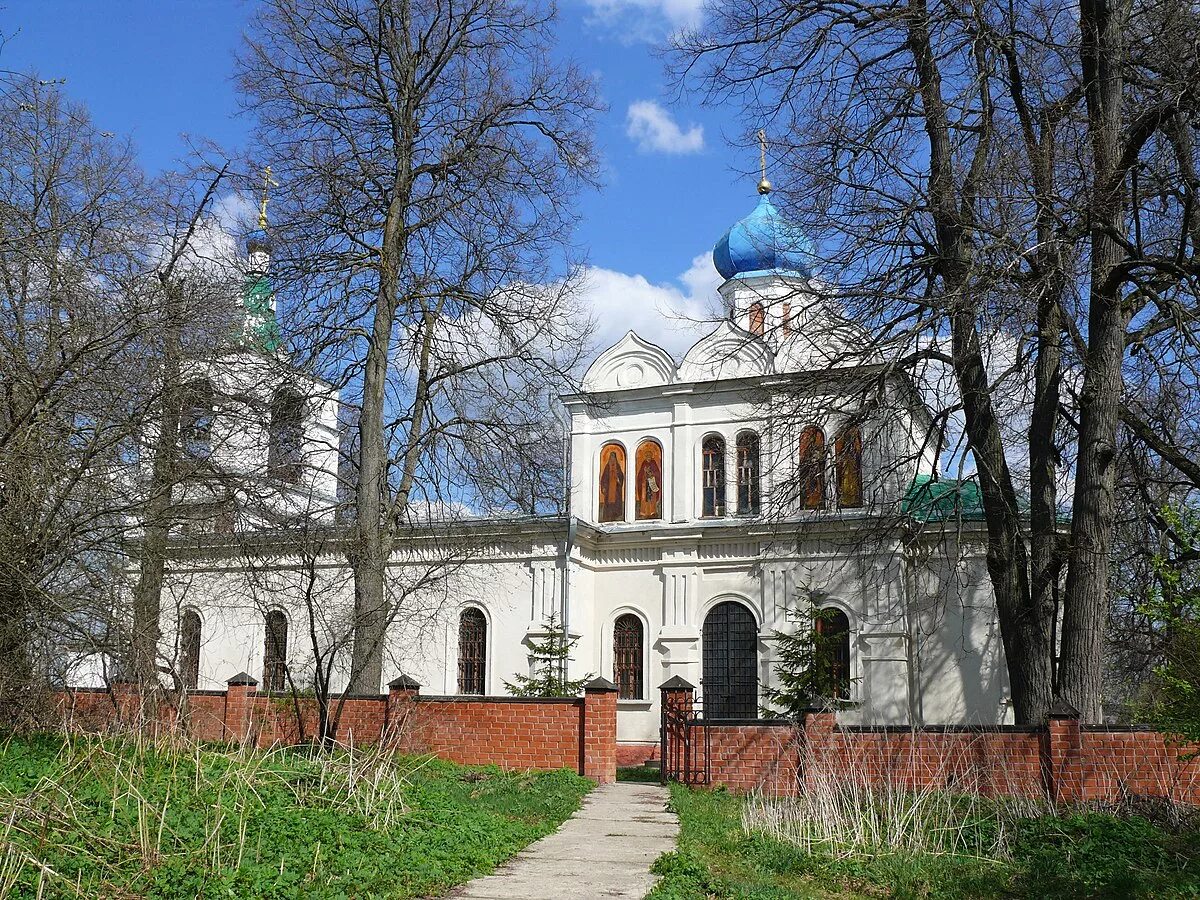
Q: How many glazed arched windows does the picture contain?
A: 7